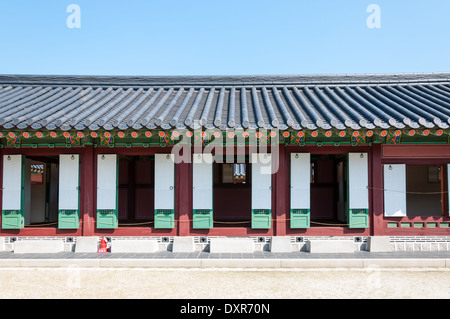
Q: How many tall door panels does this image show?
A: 8